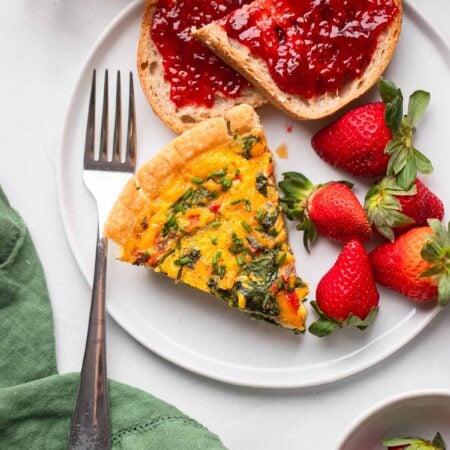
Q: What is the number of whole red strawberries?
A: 5